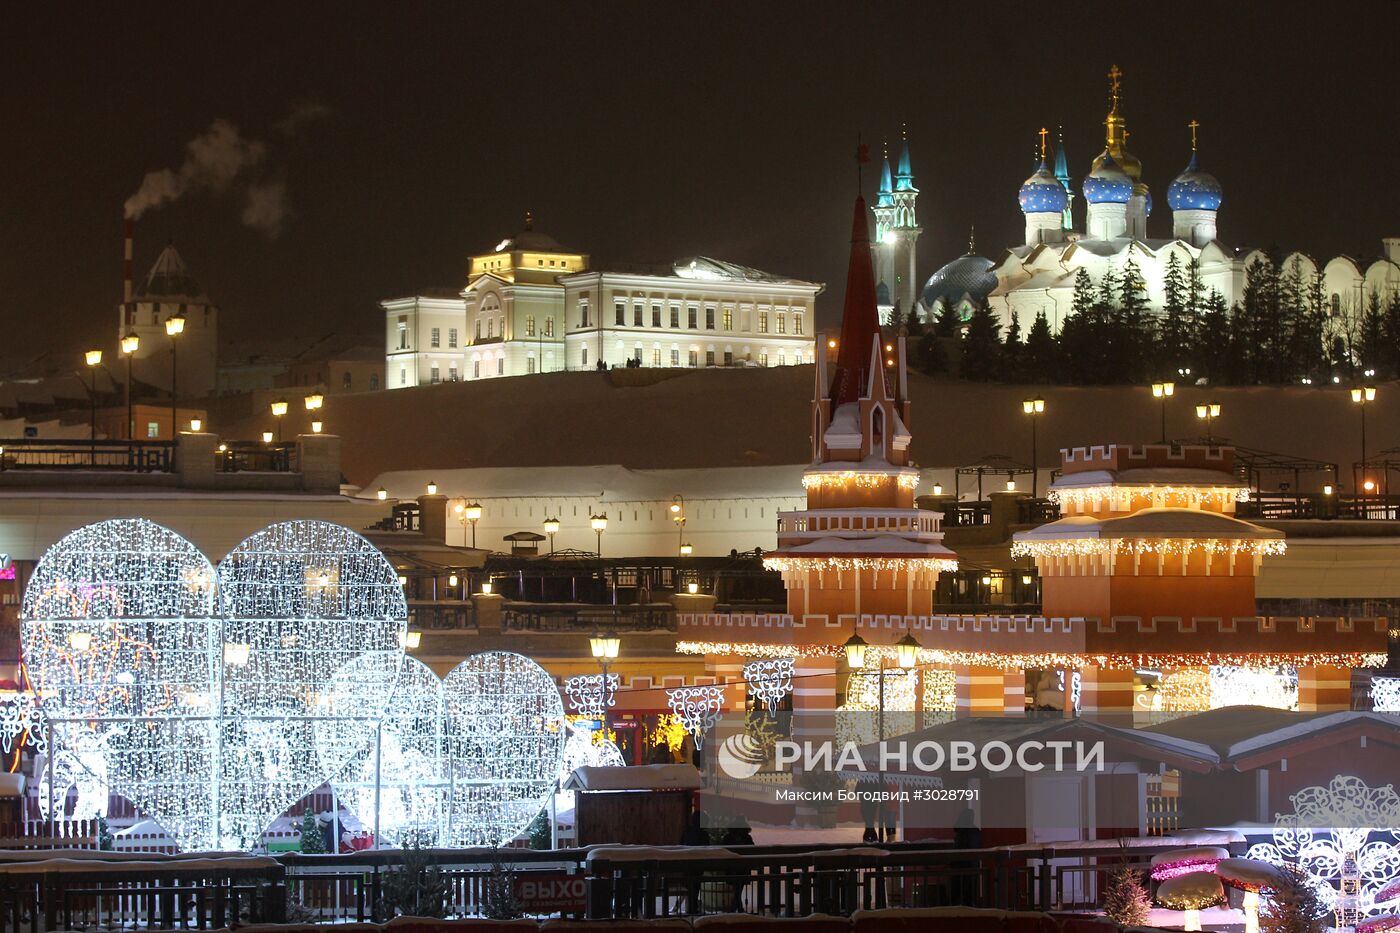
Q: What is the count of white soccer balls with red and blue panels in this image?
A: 0